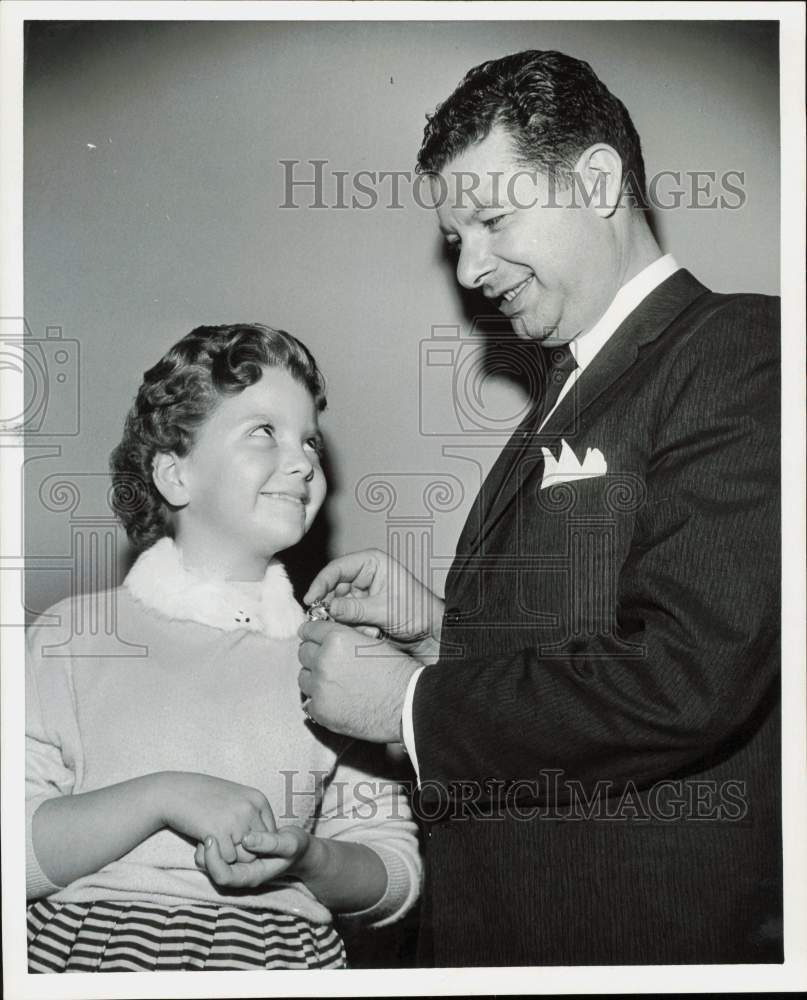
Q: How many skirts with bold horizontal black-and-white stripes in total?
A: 1